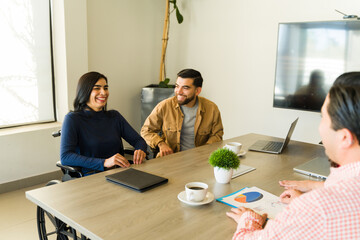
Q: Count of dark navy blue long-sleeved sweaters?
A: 1